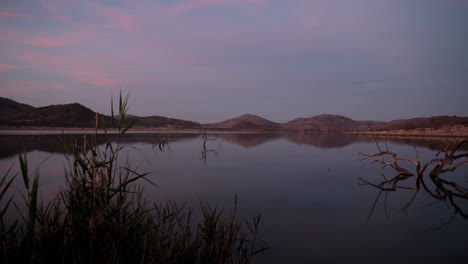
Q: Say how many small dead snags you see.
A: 2